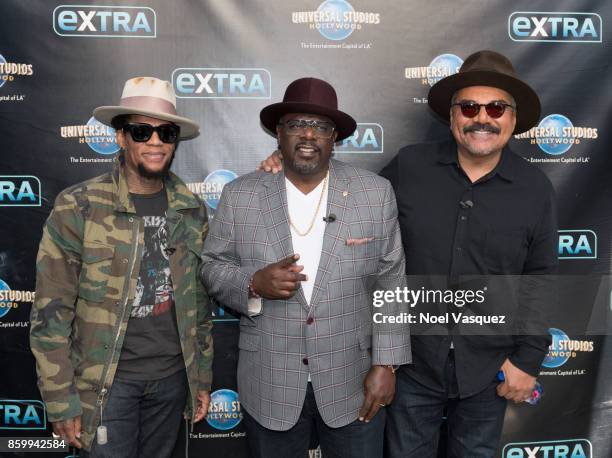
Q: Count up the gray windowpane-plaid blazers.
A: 1